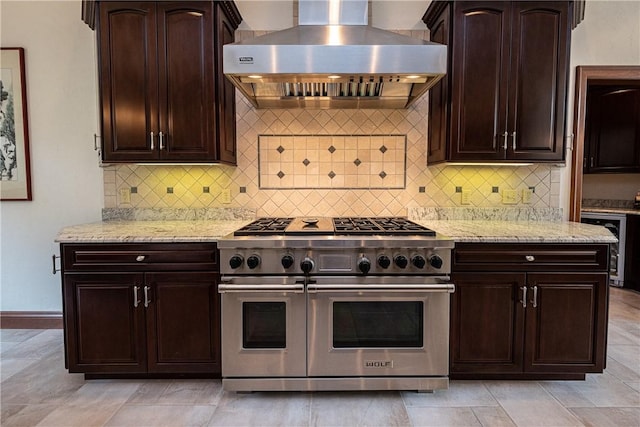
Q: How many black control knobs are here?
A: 9